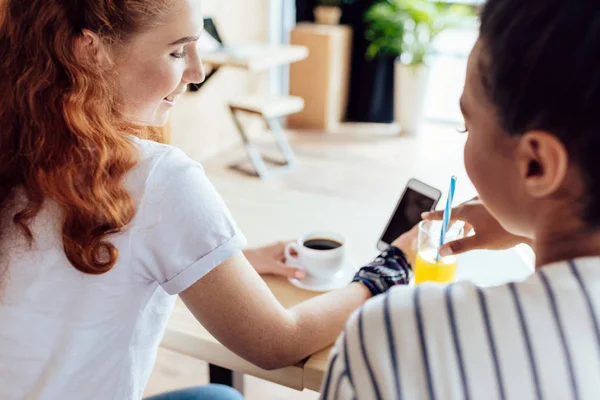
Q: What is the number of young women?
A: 2